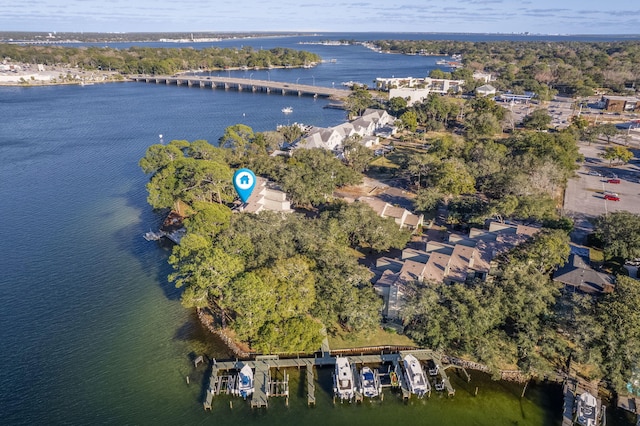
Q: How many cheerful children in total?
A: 0